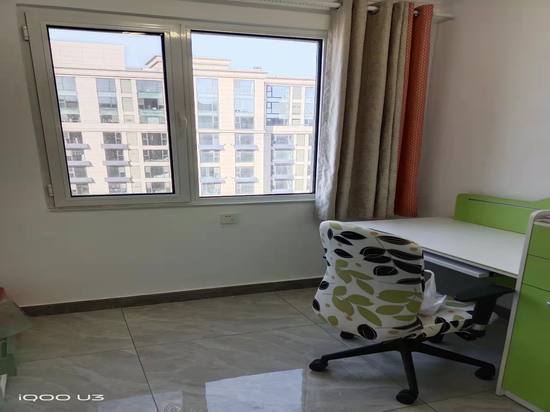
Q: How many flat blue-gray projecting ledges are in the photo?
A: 13